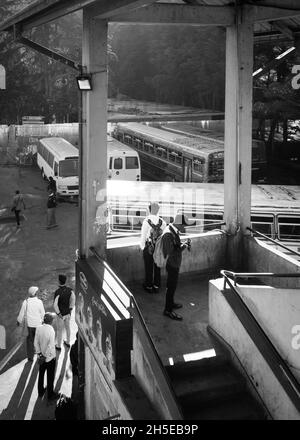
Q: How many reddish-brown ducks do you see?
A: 0